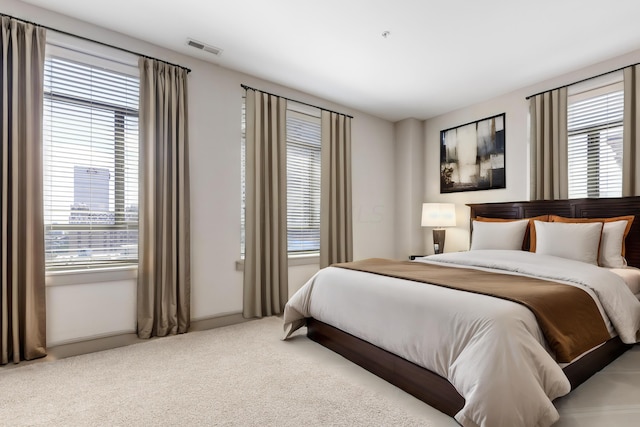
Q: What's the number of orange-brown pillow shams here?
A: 2